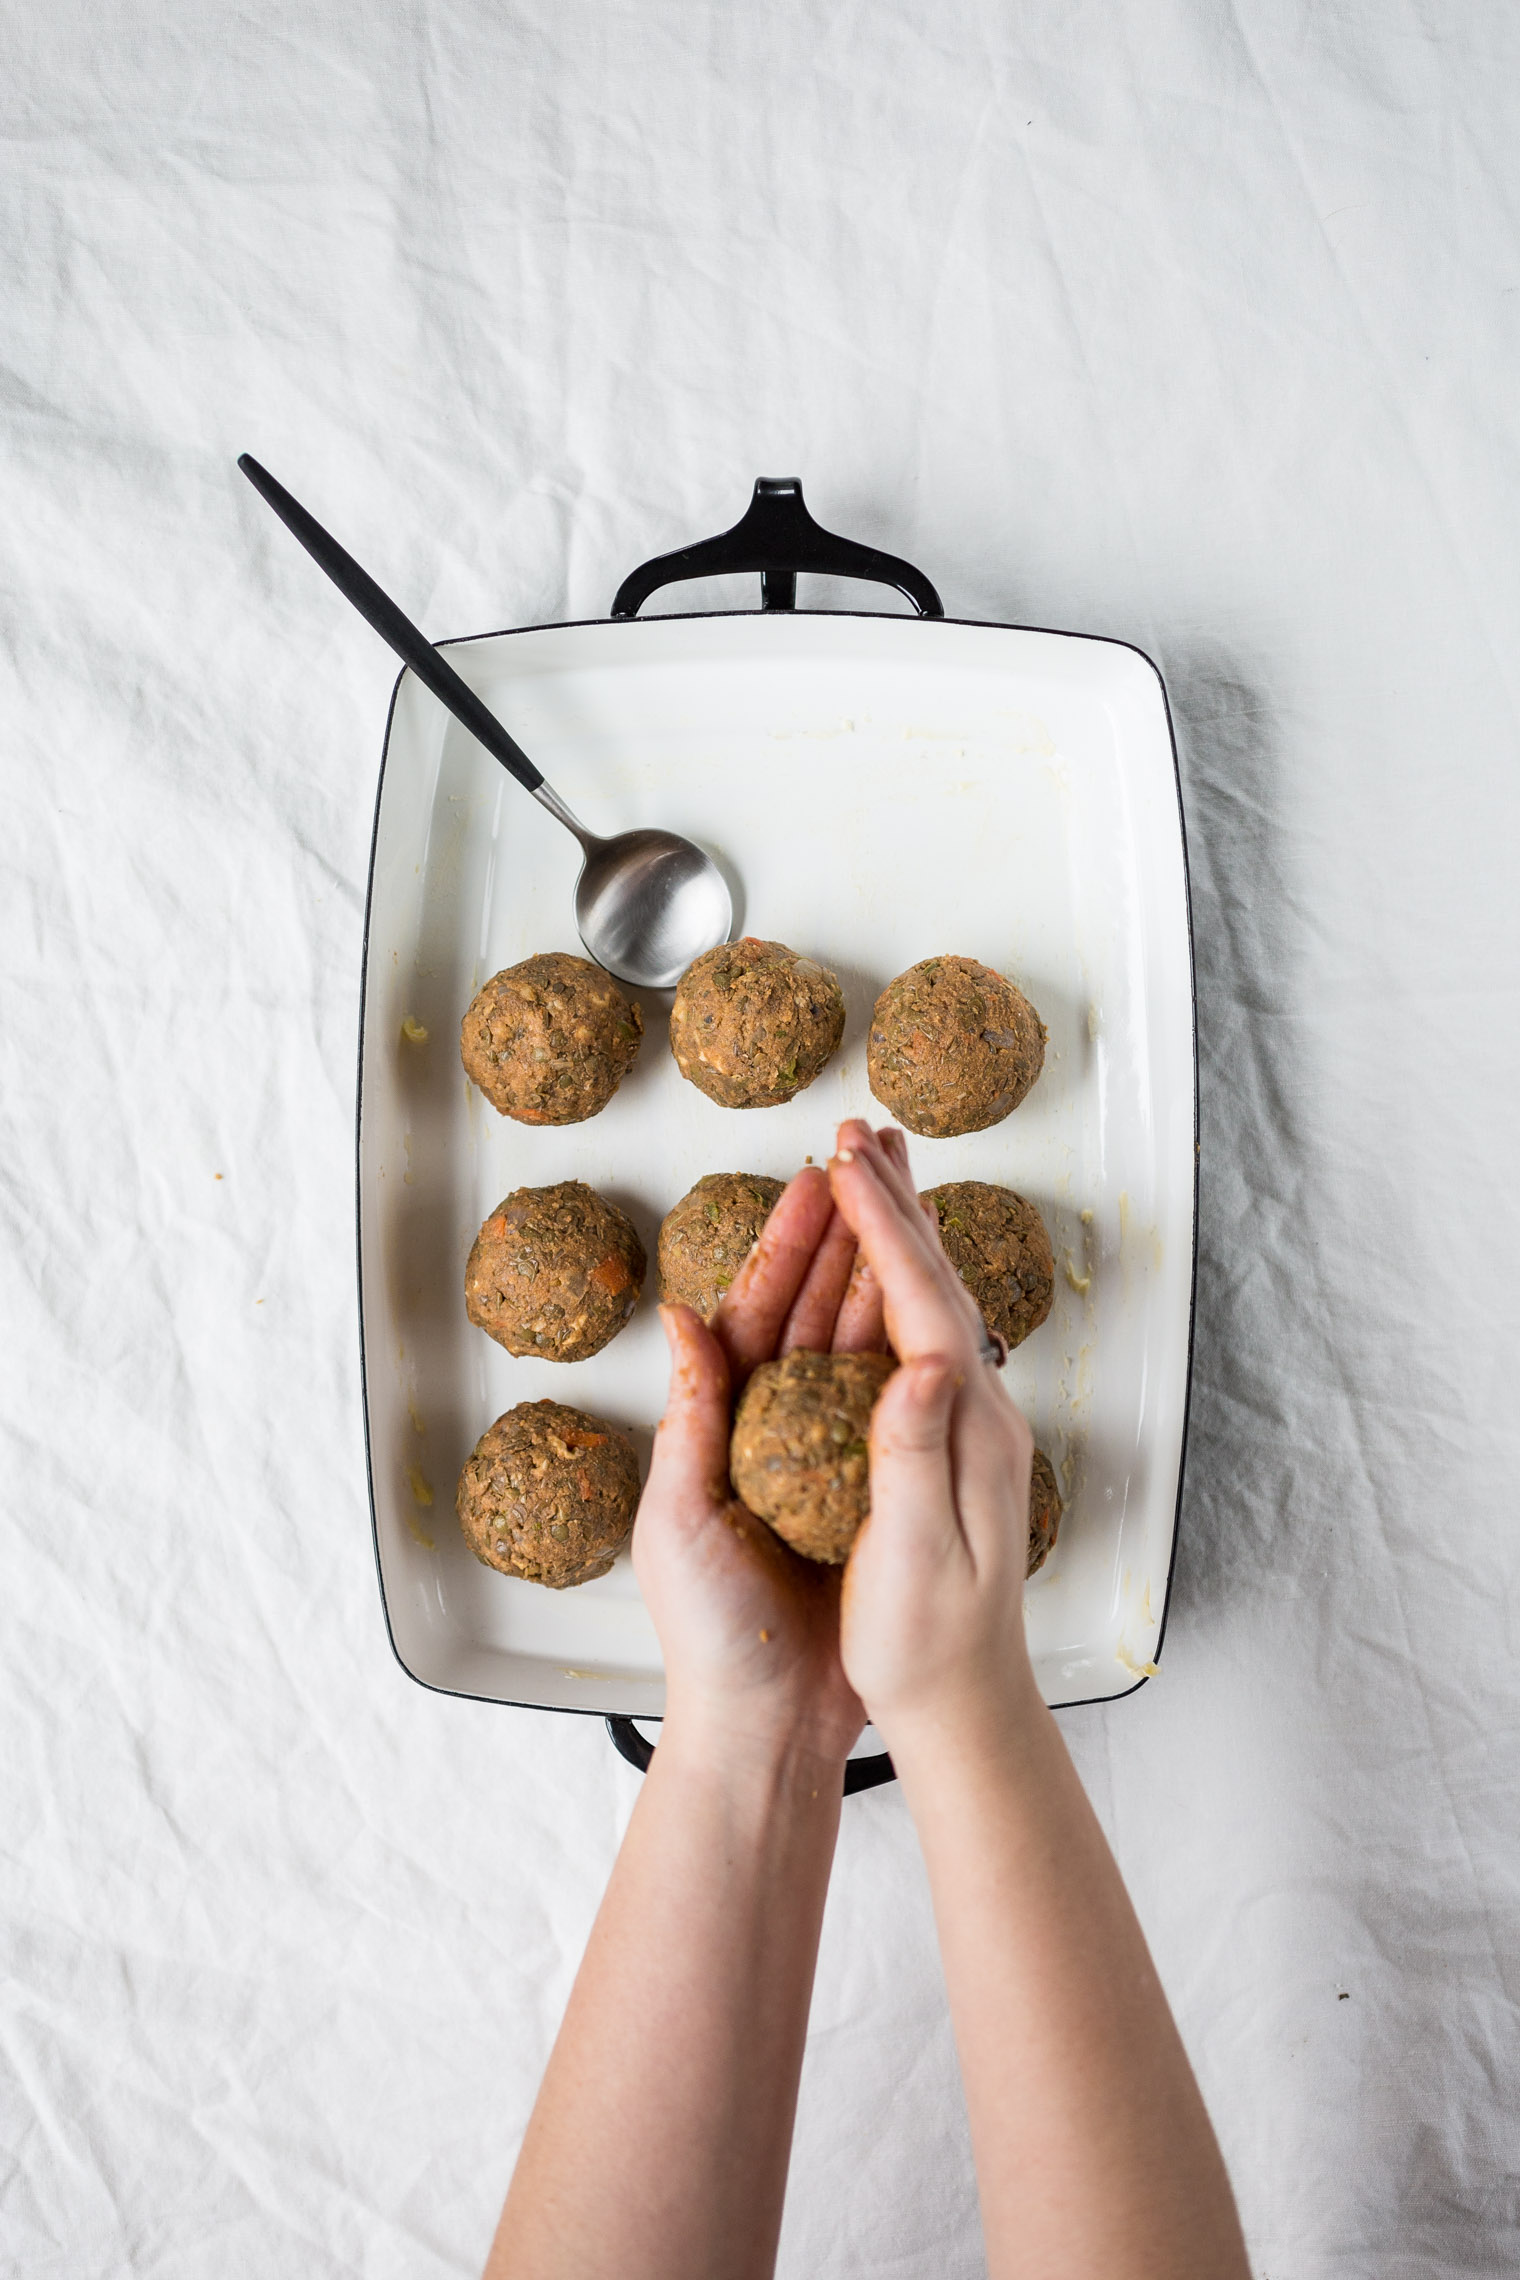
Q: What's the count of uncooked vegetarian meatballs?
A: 9